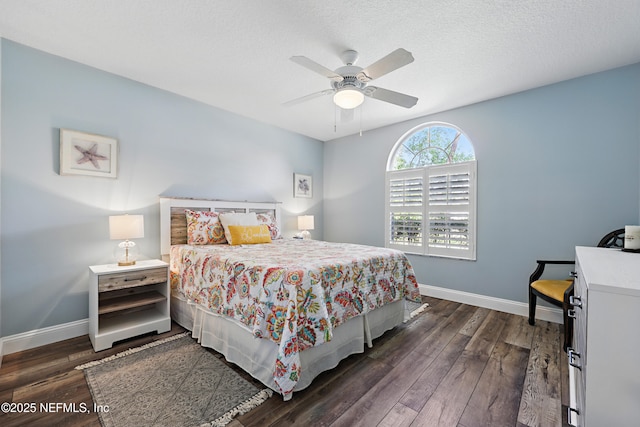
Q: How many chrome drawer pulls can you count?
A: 6